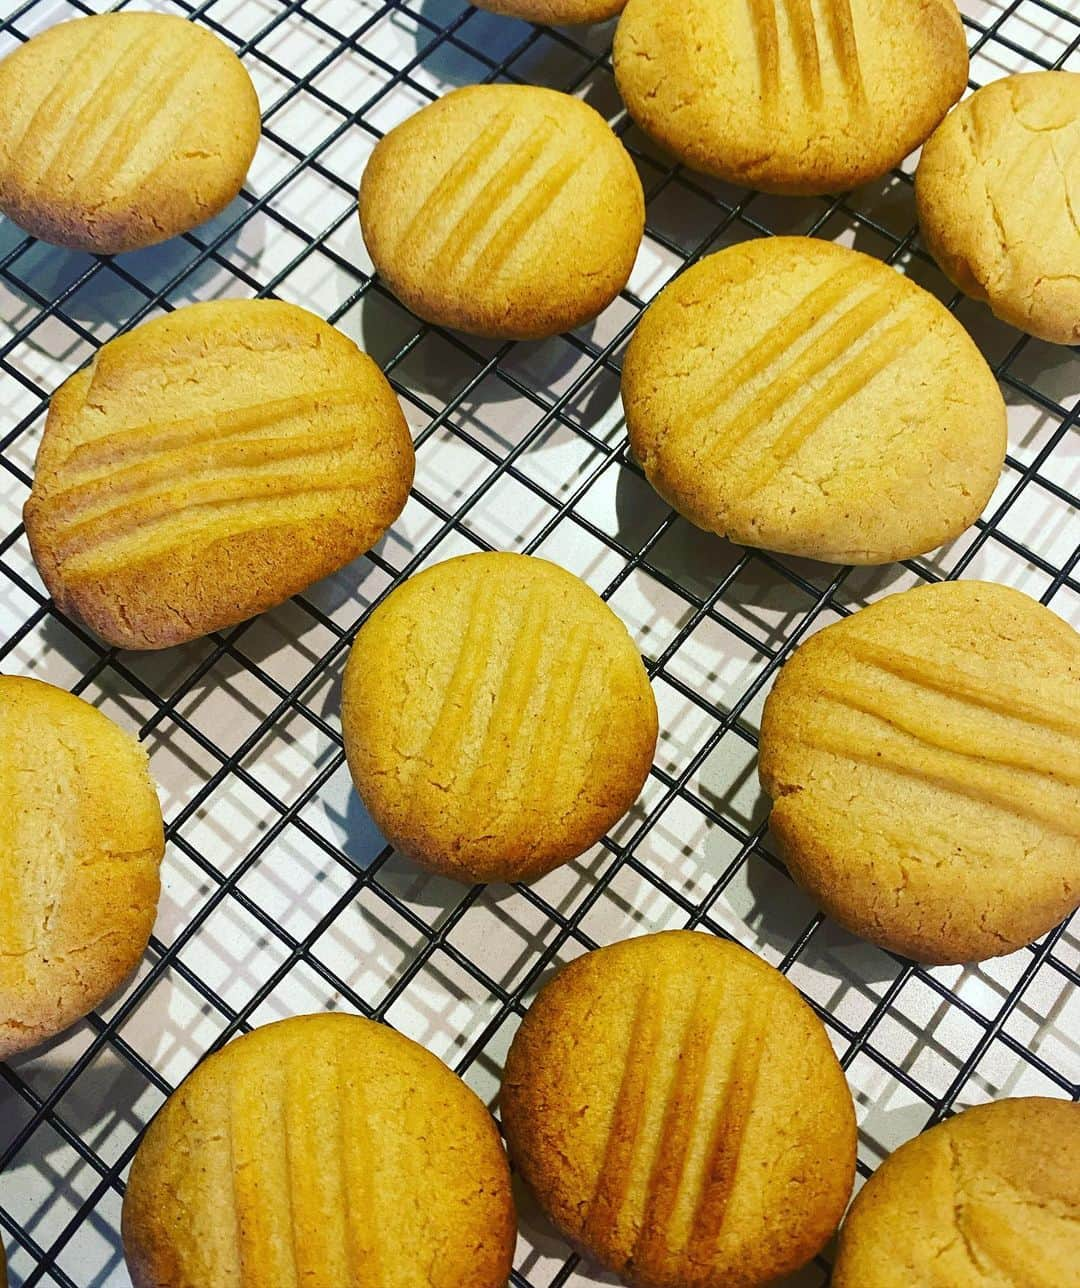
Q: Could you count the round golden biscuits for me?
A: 13